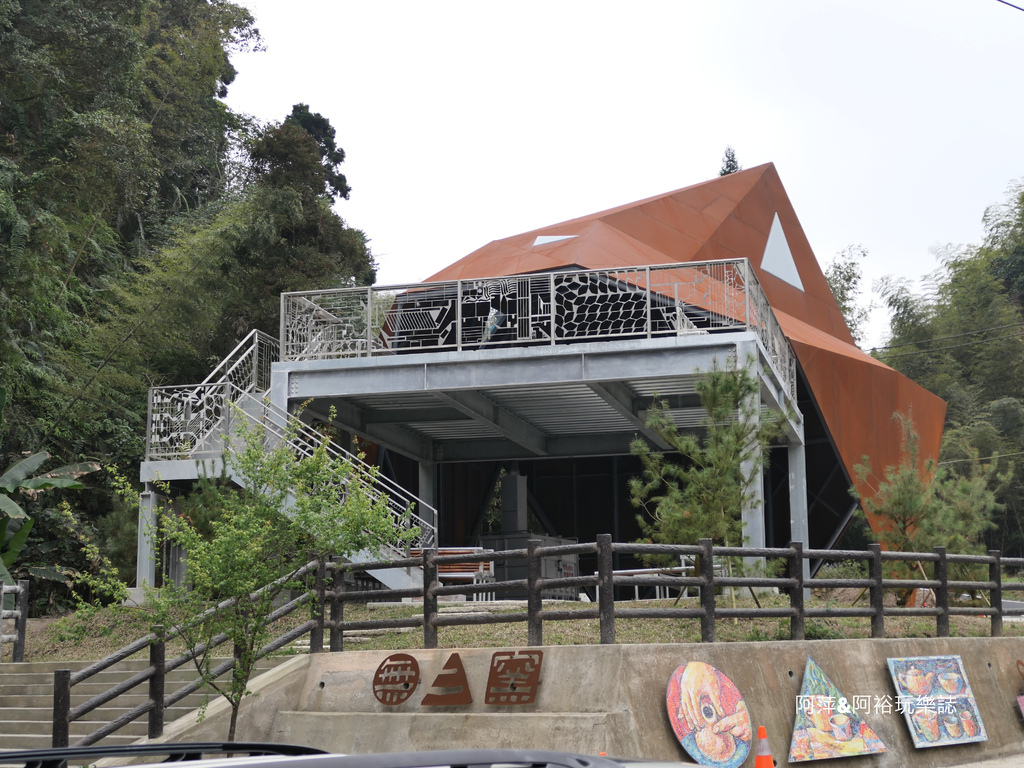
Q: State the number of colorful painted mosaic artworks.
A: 3